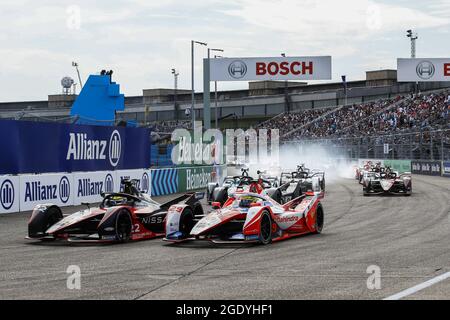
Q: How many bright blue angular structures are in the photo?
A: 1